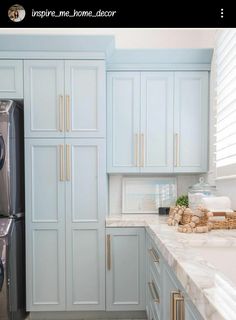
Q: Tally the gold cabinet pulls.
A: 12